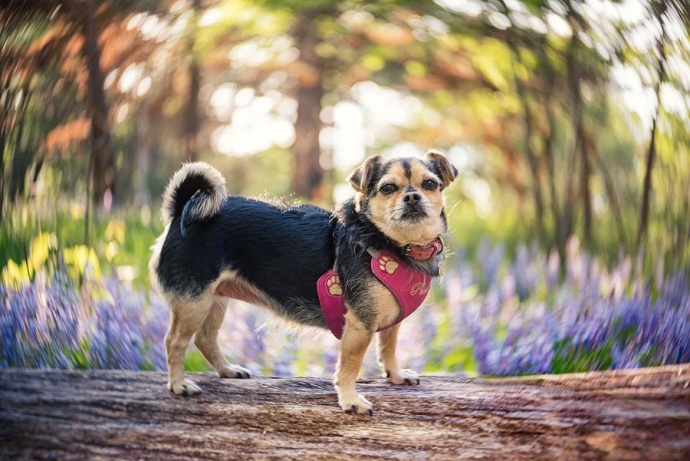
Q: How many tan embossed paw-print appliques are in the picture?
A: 2